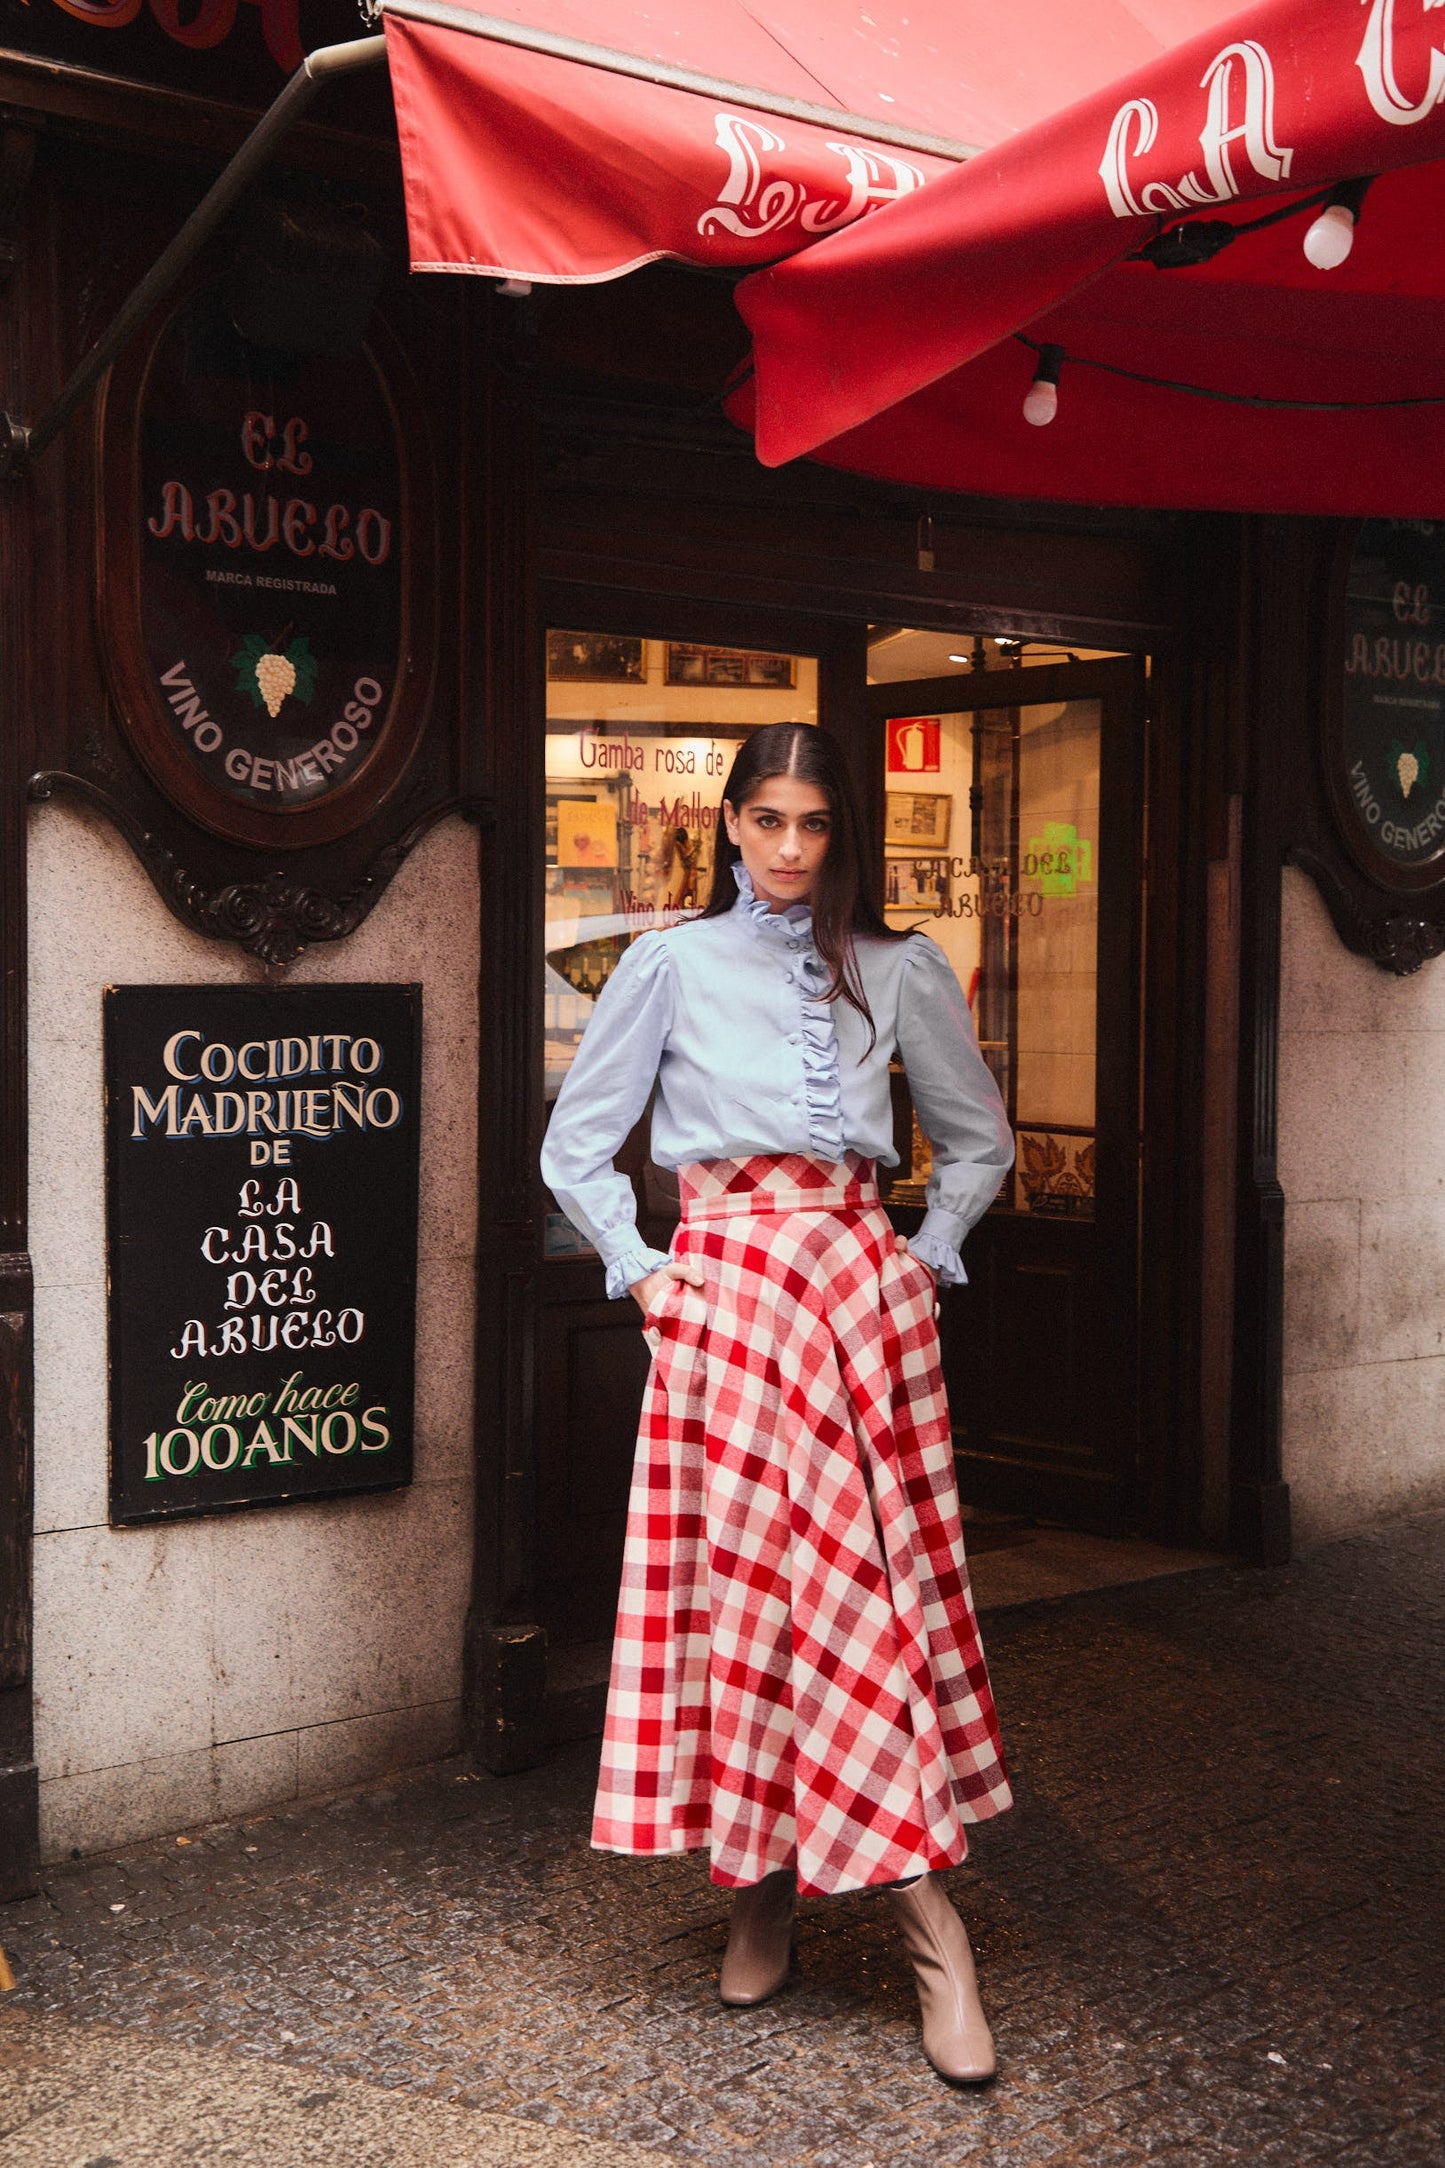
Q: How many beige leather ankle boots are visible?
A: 2